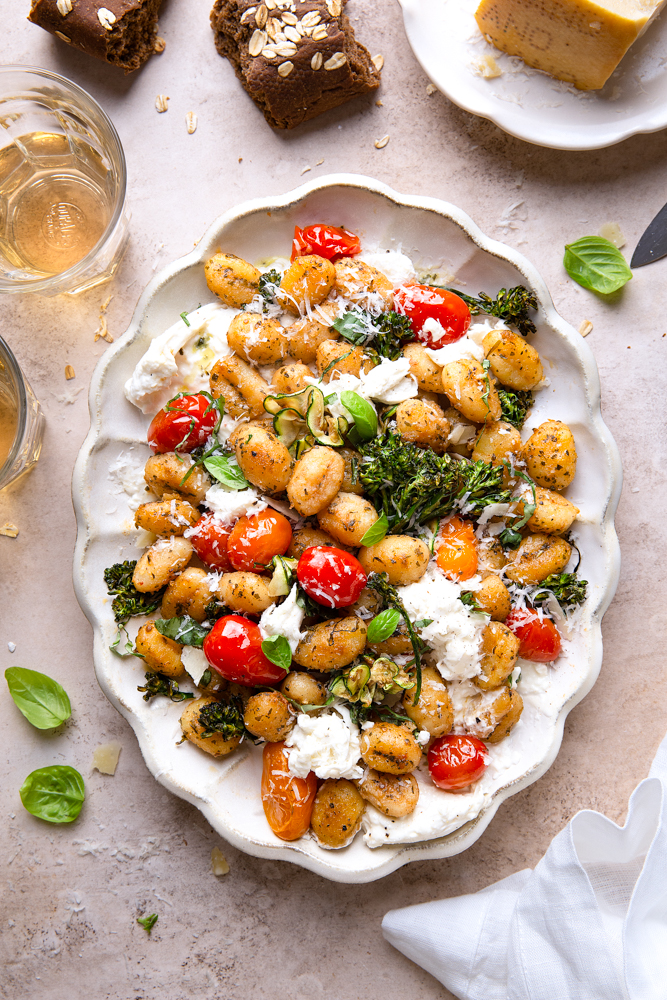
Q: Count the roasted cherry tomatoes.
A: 11